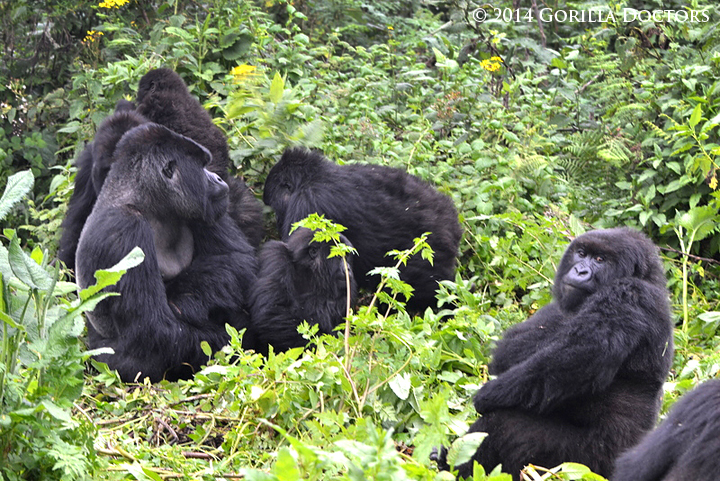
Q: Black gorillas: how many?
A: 7